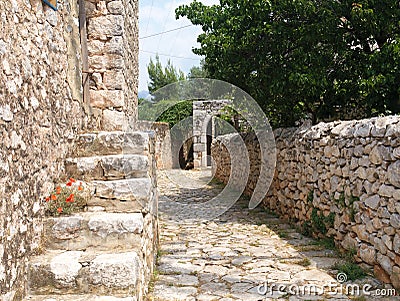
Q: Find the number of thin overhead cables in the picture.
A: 2